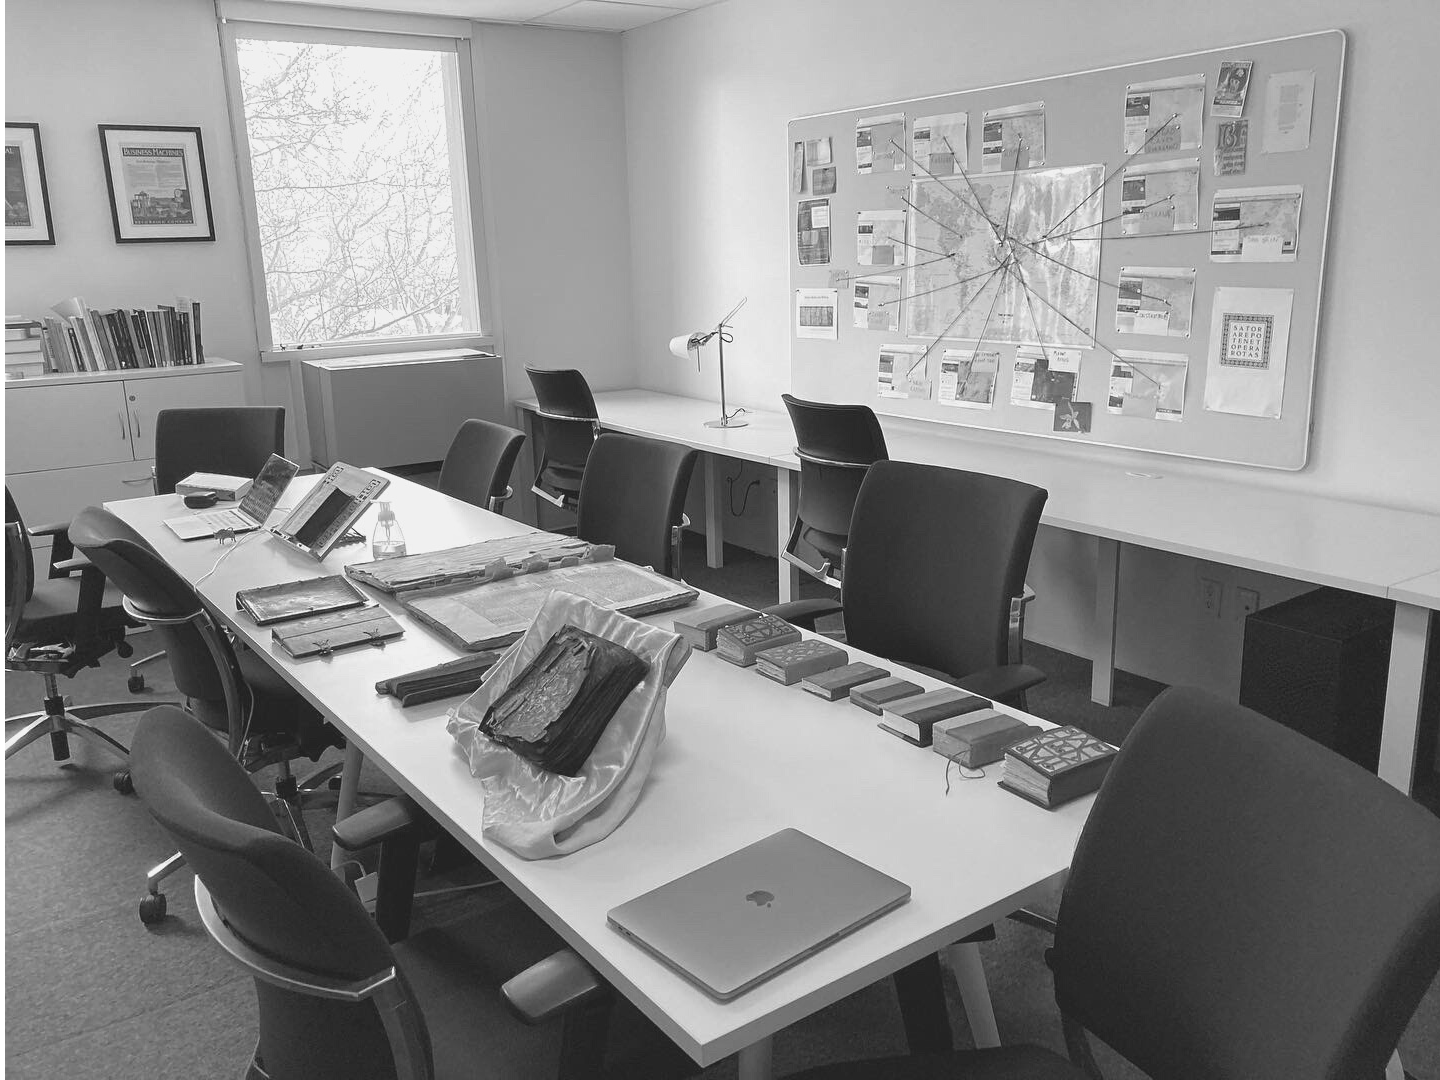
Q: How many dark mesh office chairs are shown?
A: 10